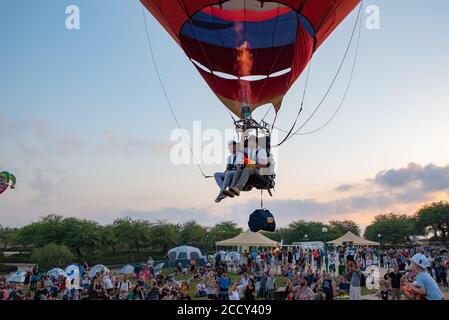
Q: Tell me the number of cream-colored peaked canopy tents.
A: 2